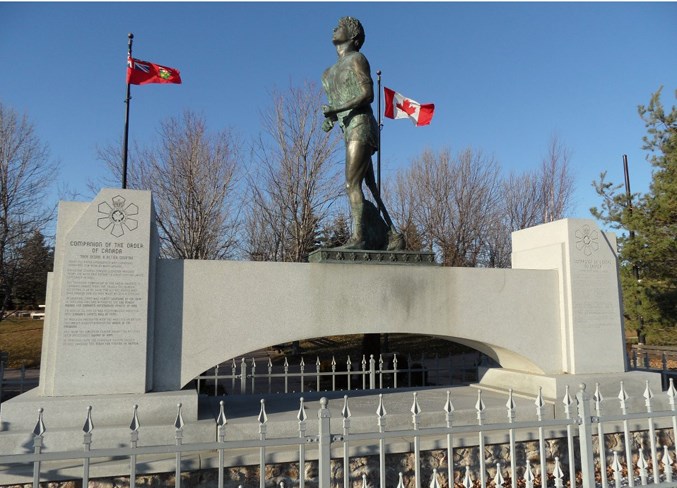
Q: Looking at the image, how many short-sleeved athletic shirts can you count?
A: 1